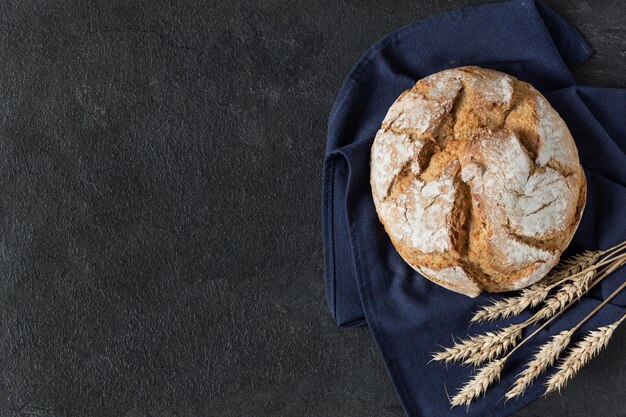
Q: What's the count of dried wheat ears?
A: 8